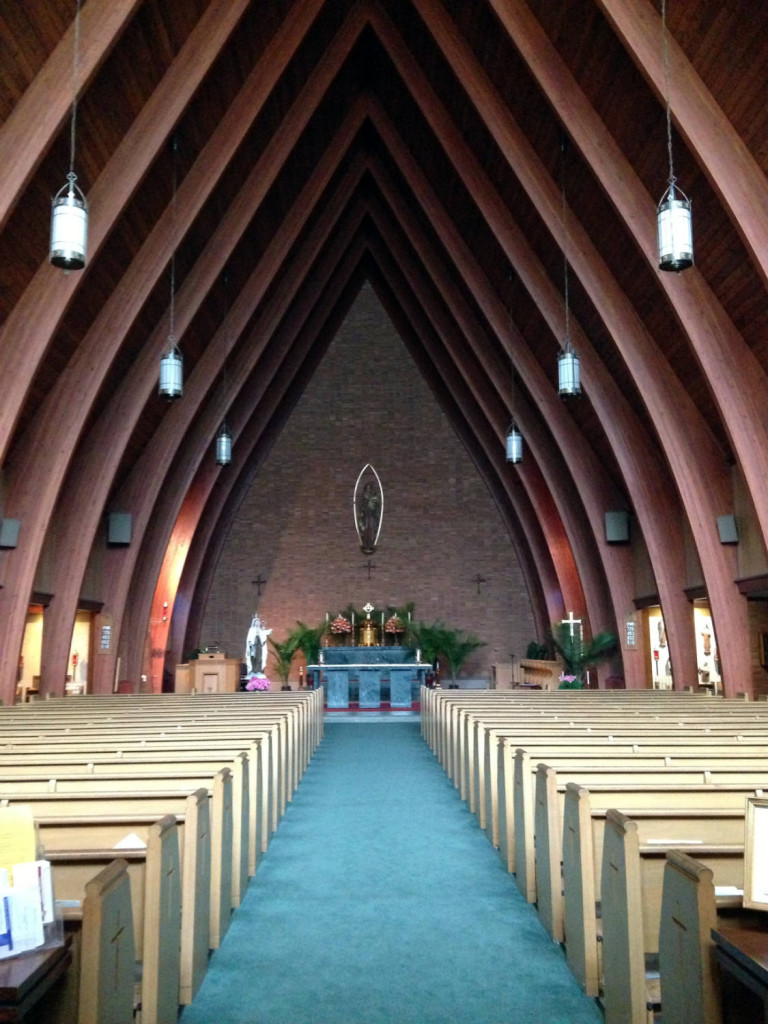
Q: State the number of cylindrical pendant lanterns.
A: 6